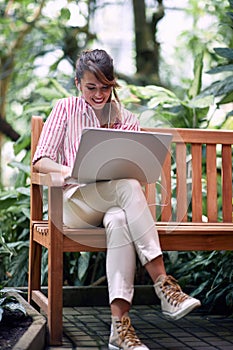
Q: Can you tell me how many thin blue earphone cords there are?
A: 0